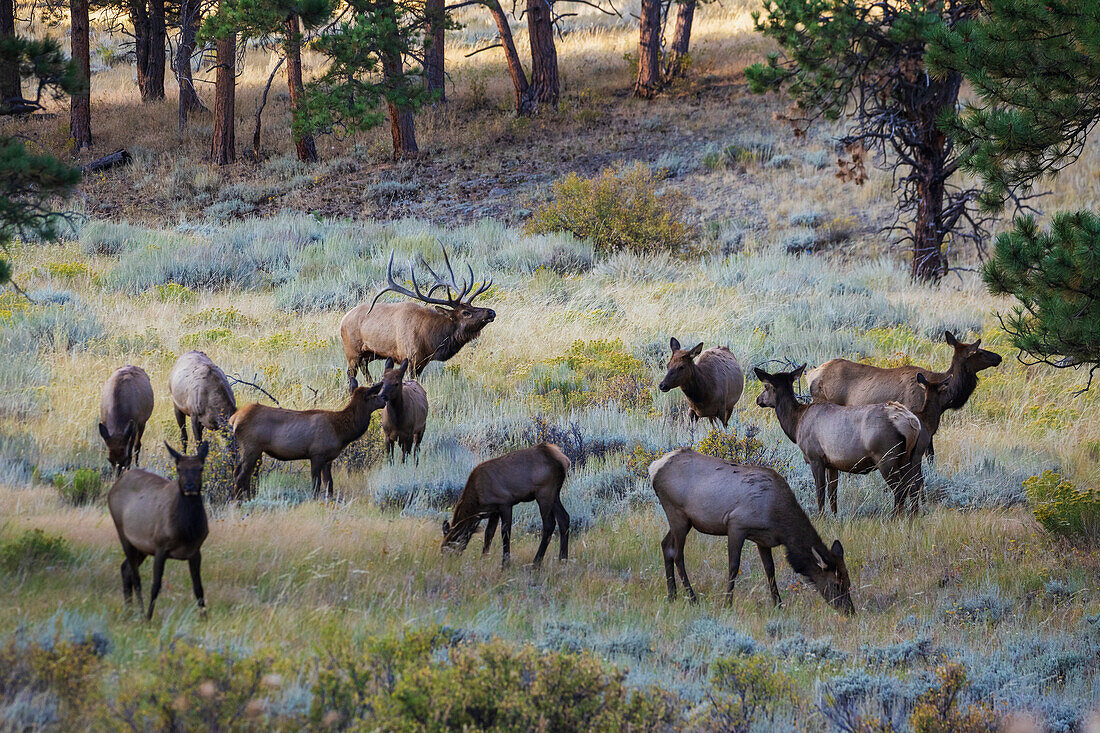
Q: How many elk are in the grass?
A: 12